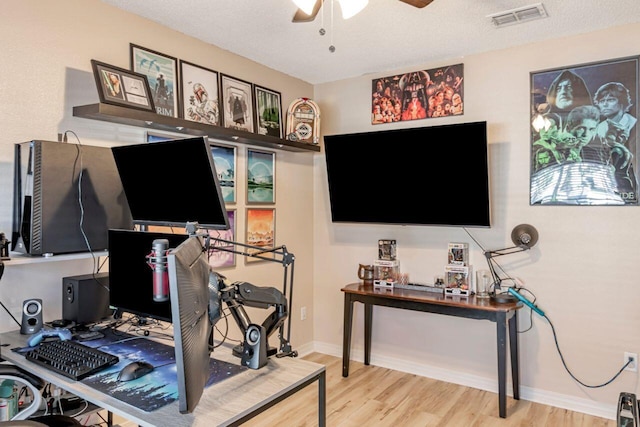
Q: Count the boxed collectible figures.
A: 4